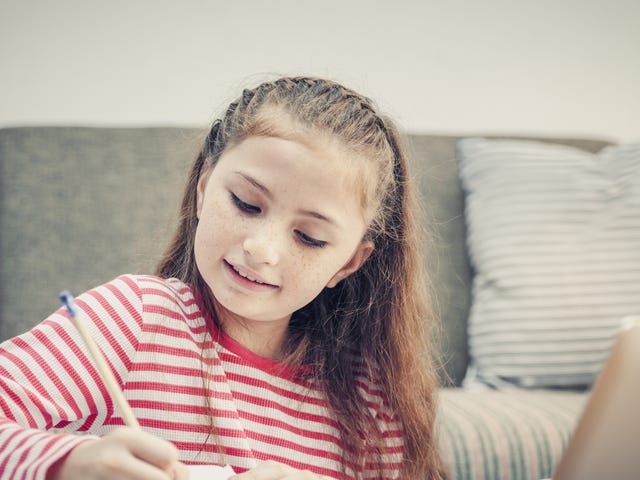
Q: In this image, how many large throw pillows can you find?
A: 1